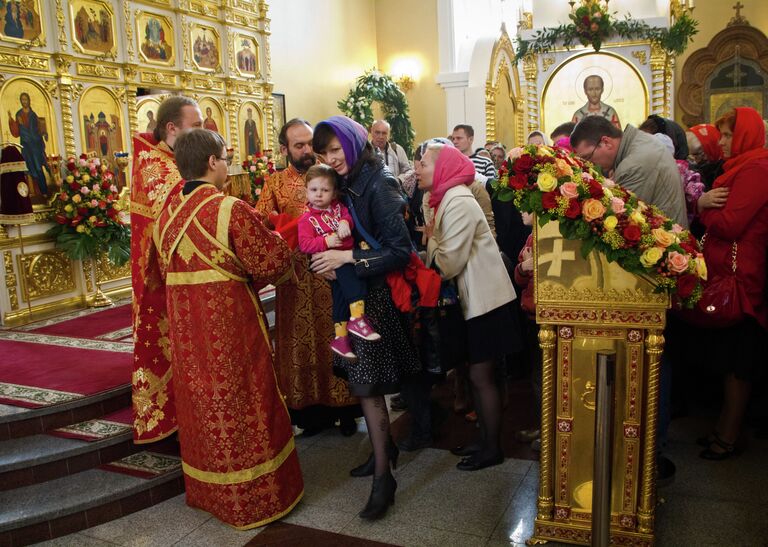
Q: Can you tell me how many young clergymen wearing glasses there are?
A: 1